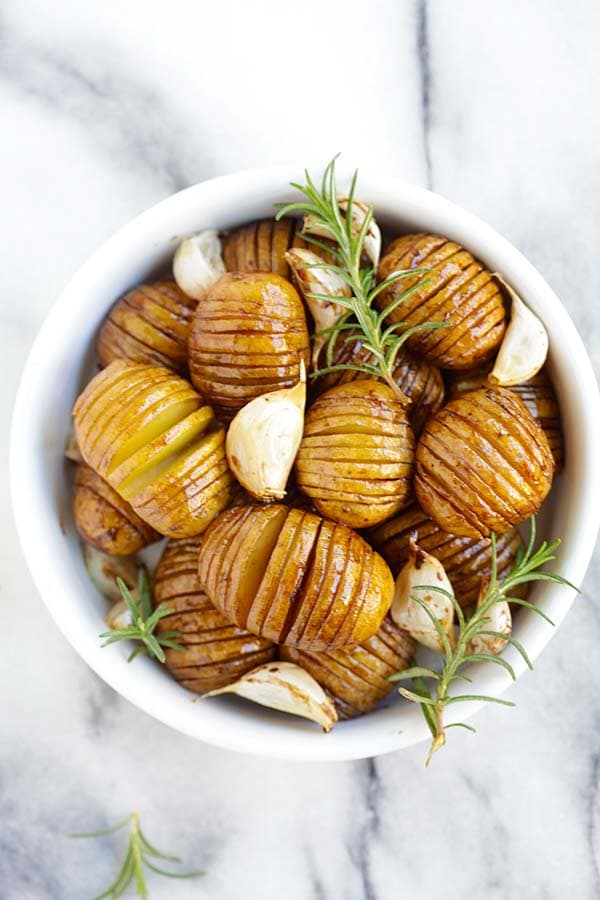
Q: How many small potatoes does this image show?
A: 14